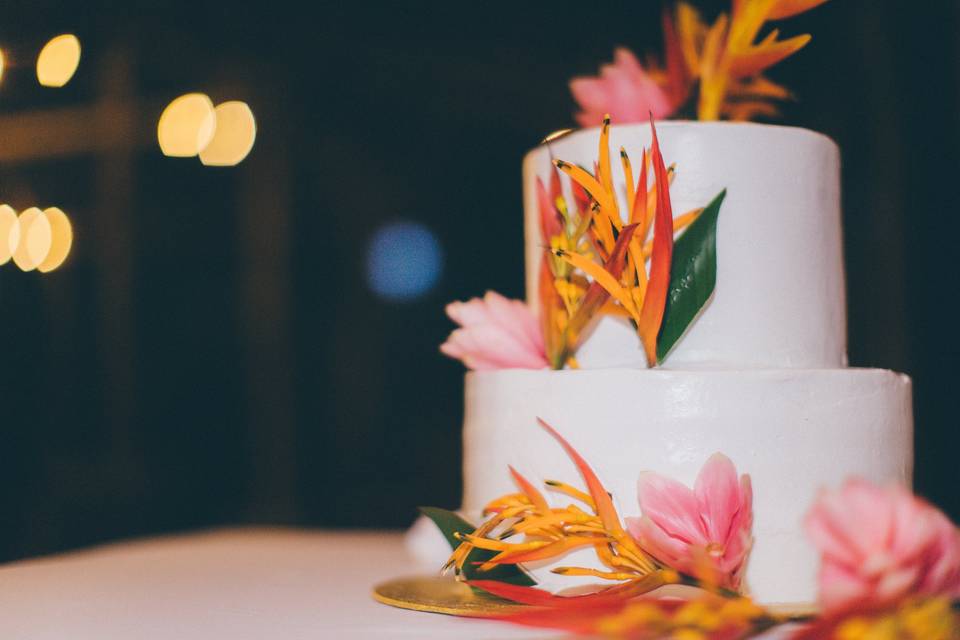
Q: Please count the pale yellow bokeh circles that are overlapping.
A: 5